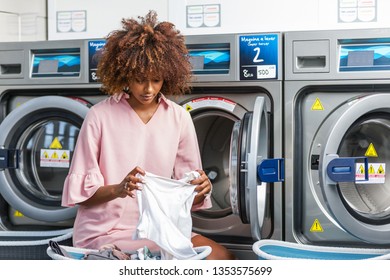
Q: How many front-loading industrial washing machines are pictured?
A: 3